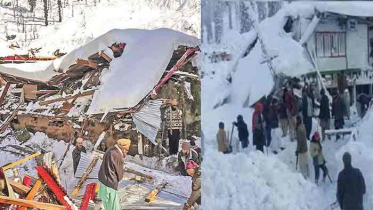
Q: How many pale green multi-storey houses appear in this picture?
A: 1